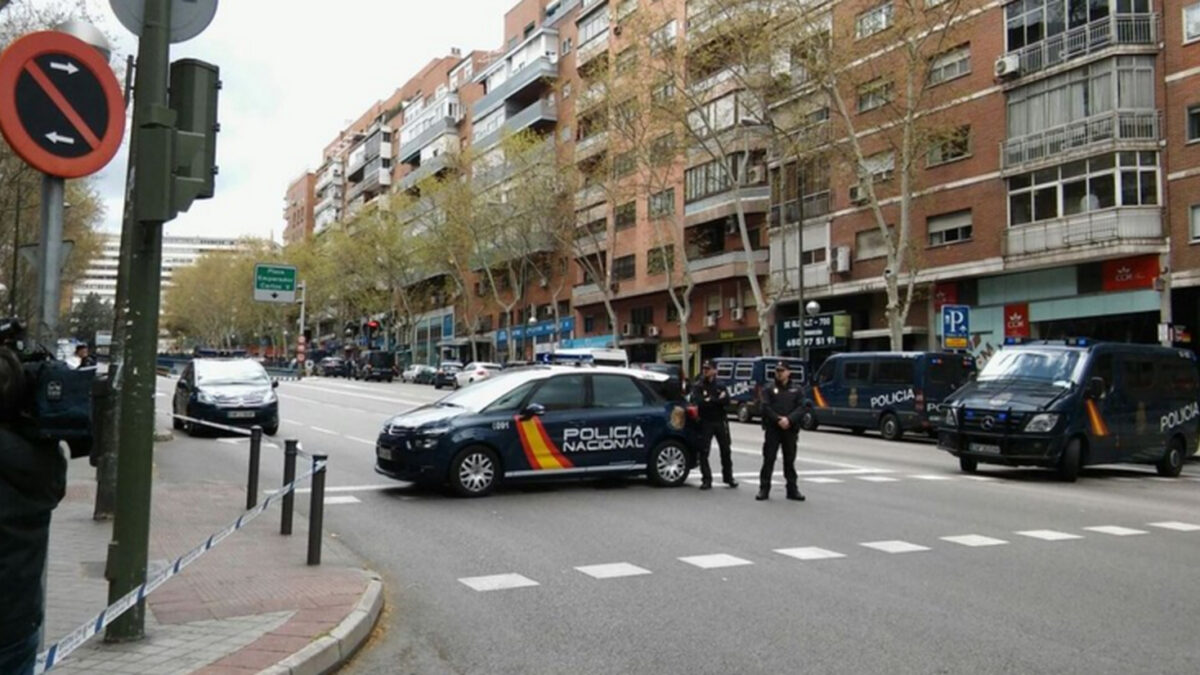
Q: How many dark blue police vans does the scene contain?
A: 3